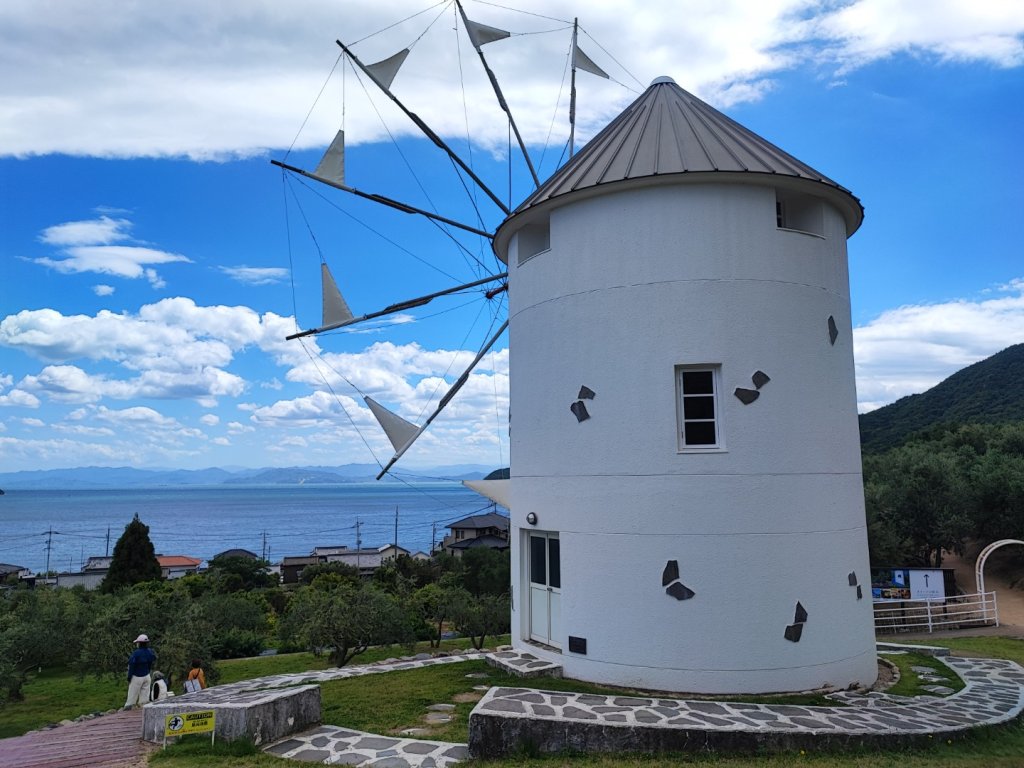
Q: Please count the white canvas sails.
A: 7